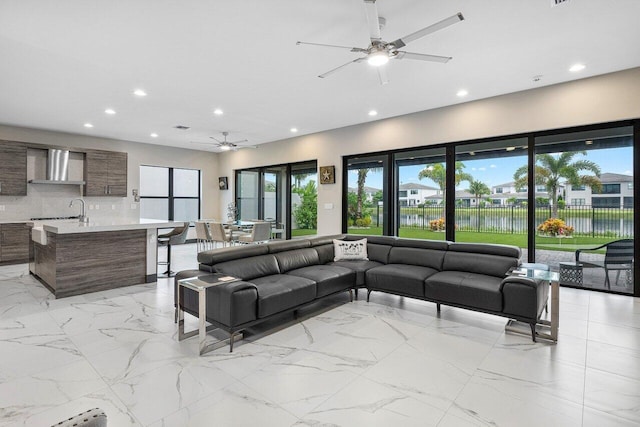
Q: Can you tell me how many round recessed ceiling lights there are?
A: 9